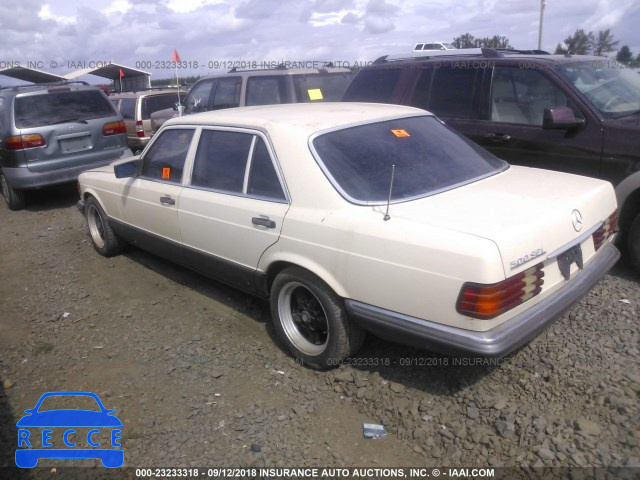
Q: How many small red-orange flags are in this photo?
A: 2